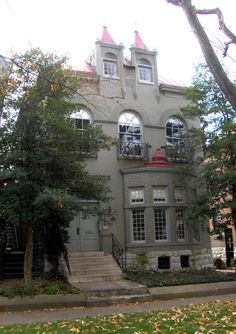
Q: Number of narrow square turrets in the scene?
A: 2